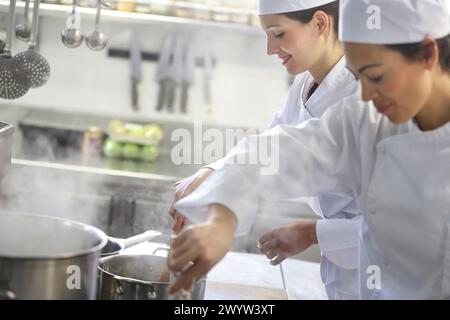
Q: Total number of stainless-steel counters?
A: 1